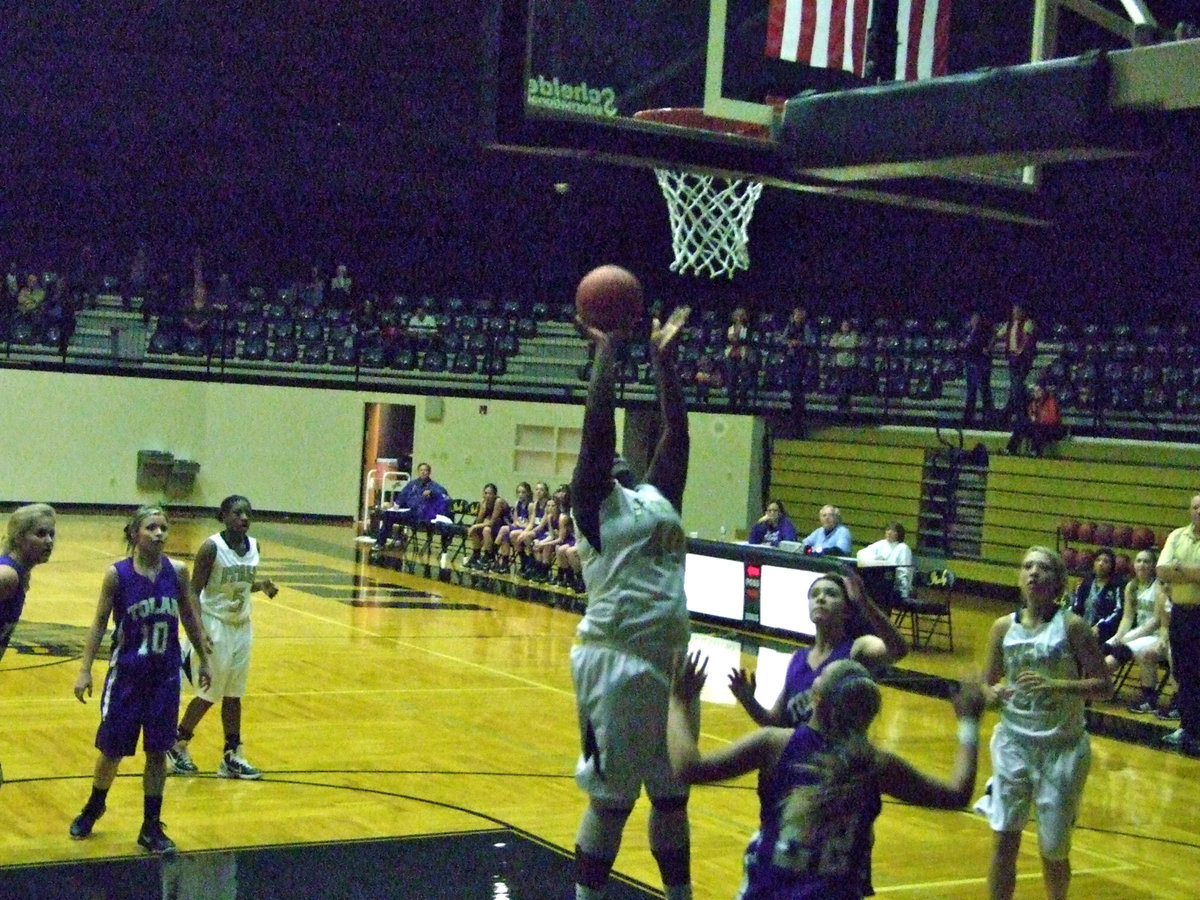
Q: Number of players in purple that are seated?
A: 5